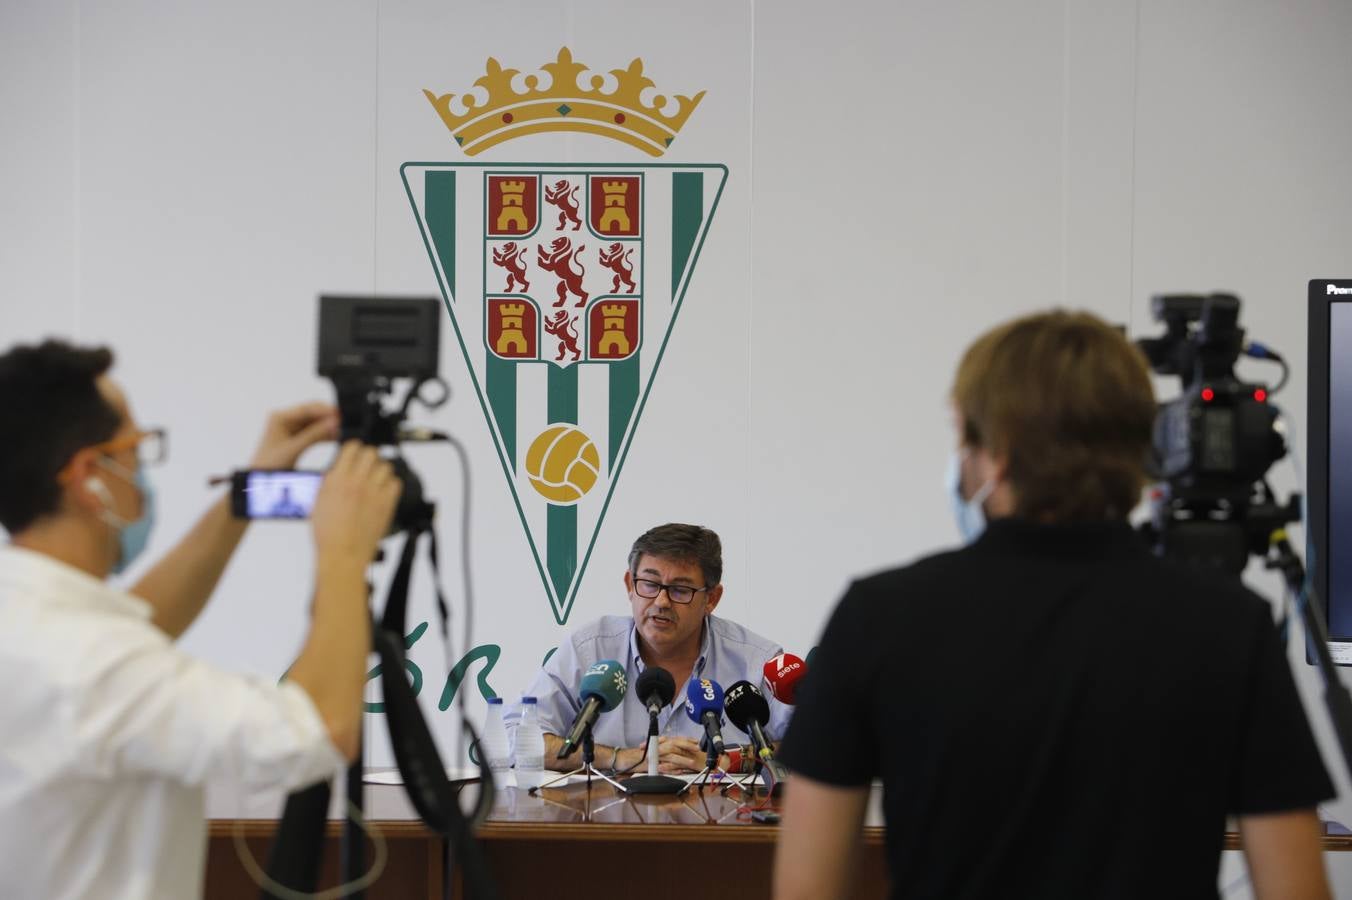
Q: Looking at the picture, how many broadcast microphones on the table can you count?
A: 5